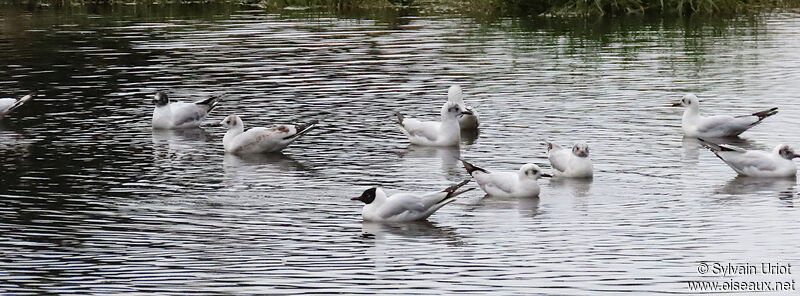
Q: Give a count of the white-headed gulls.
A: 7